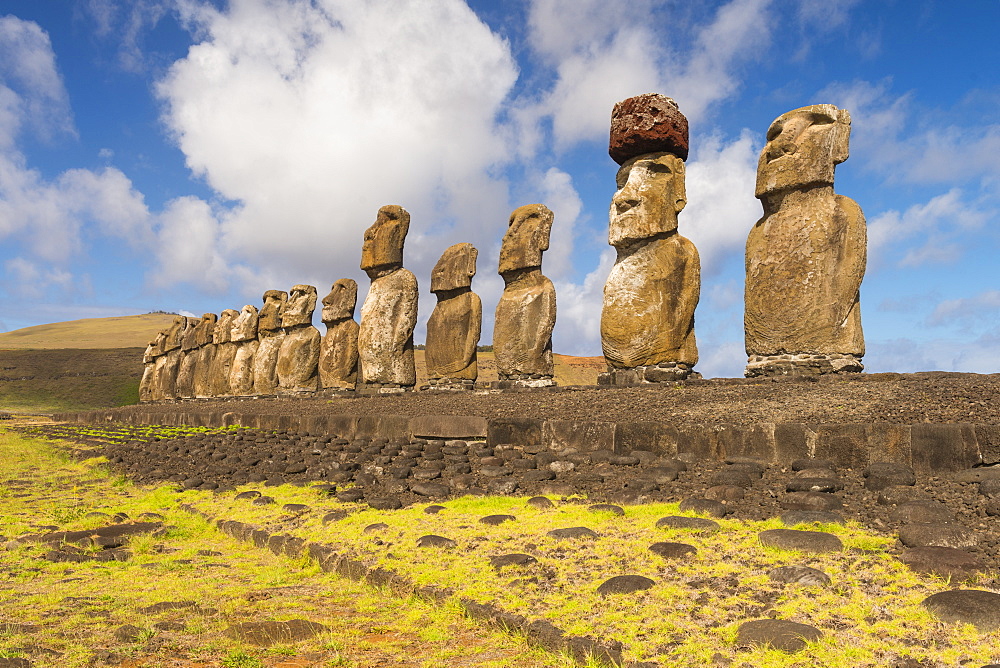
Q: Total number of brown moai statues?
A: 15